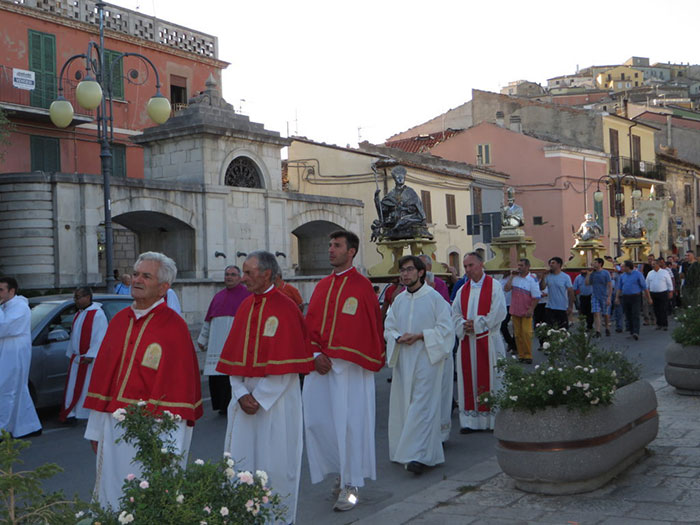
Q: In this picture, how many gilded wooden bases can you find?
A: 4